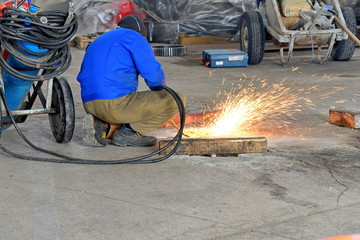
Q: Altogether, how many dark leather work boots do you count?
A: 2